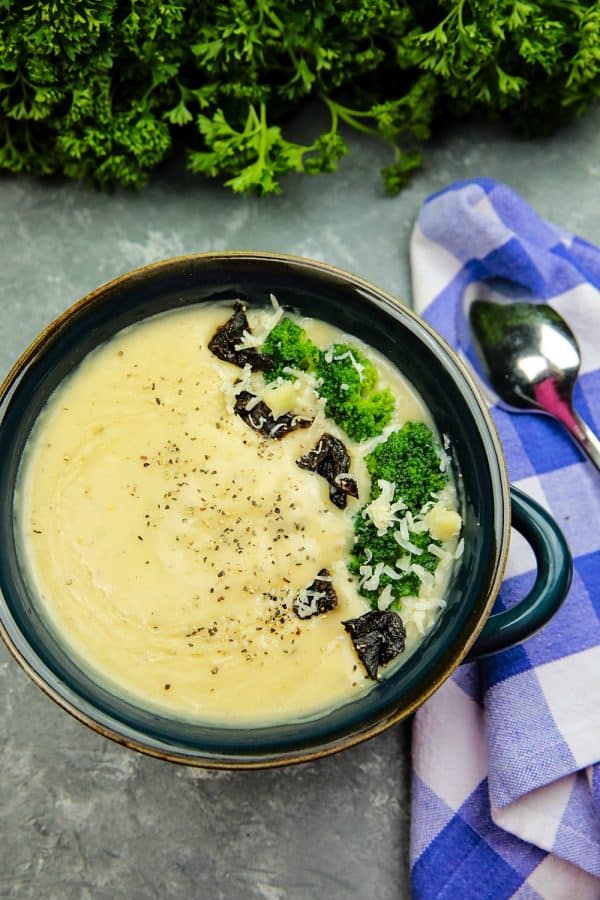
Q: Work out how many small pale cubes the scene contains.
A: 2